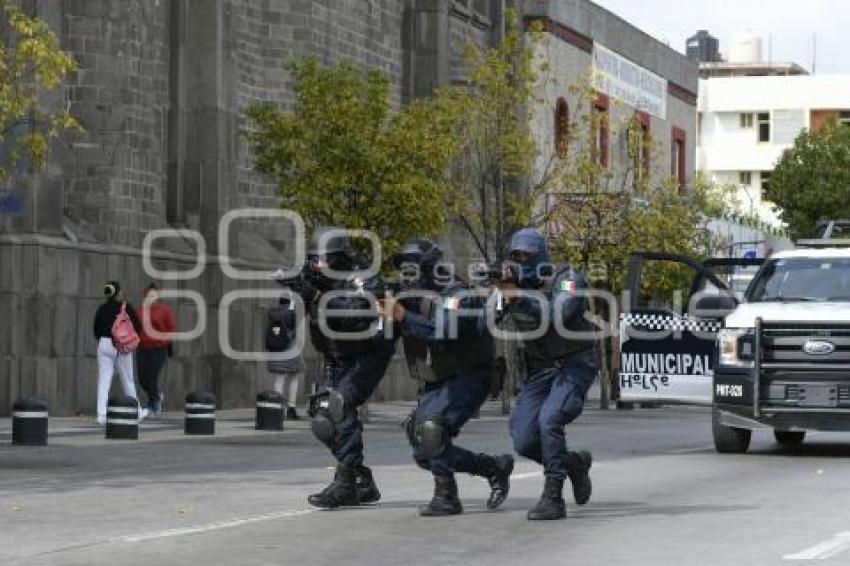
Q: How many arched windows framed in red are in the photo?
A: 1